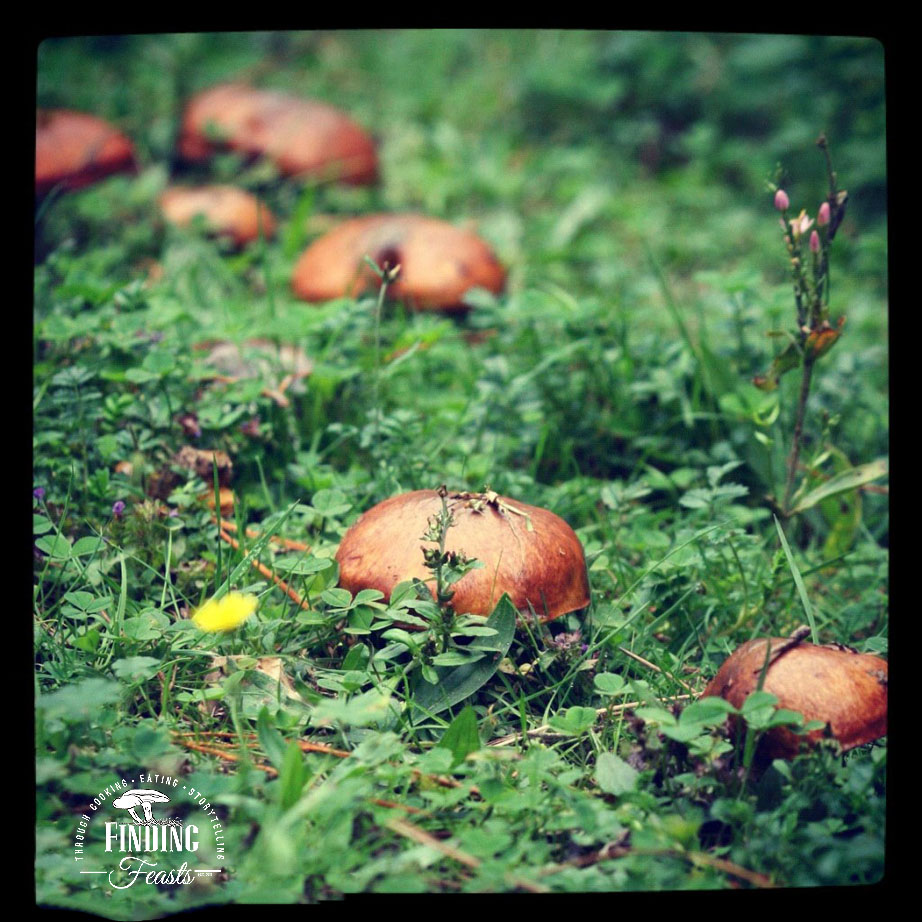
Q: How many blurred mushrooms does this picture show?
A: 4